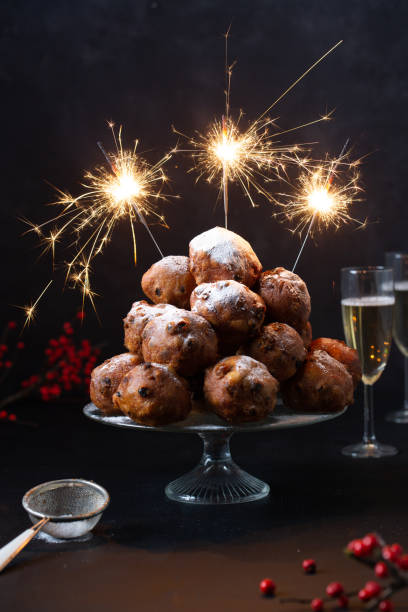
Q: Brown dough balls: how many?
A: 13